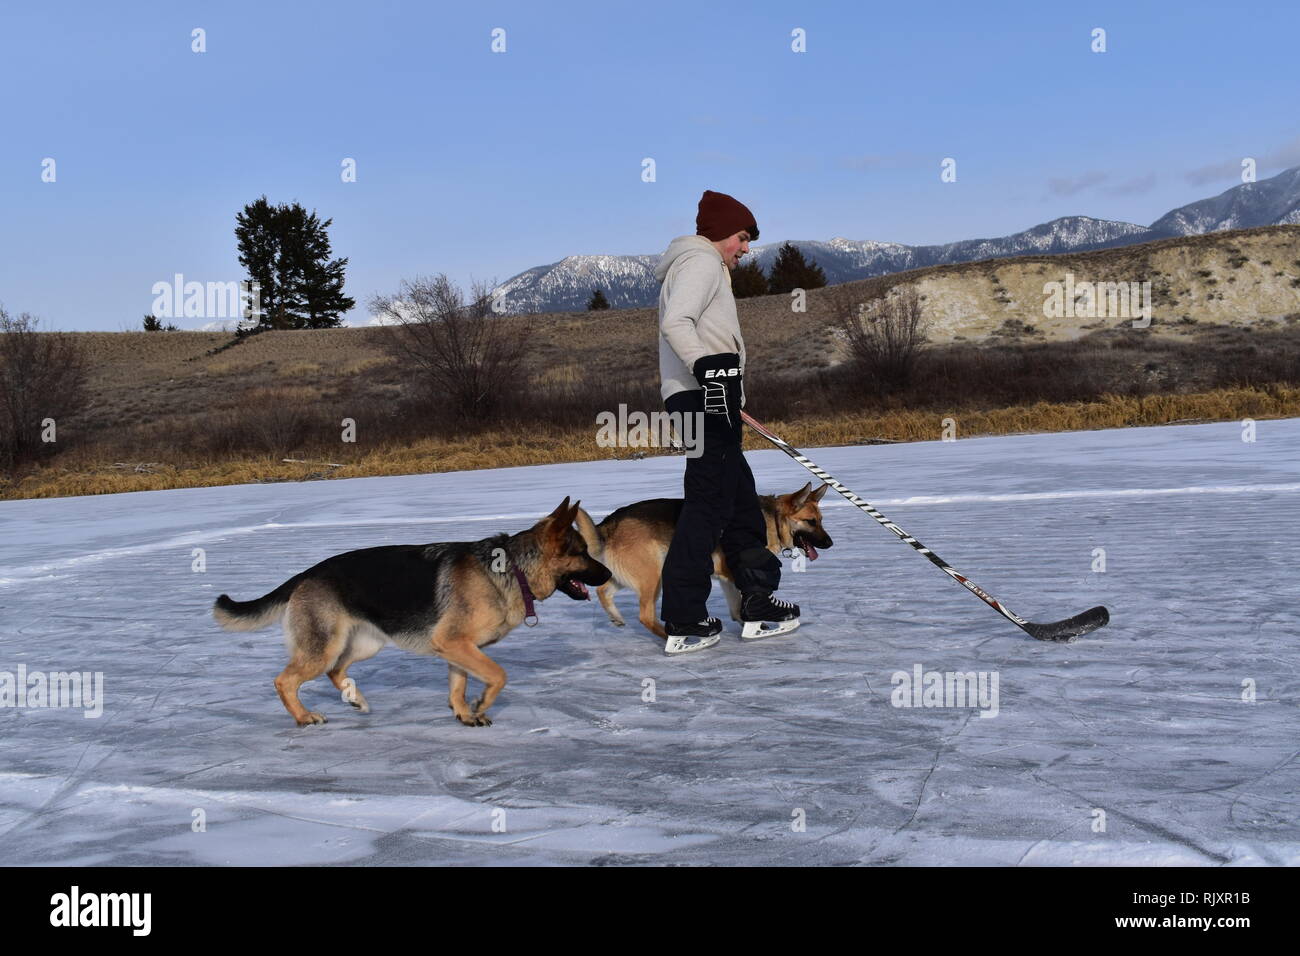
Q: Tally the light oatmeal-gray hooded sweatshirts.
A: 1